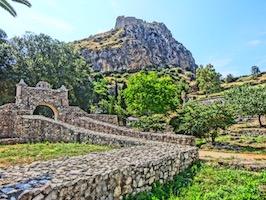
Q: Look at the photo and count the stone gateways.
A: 1